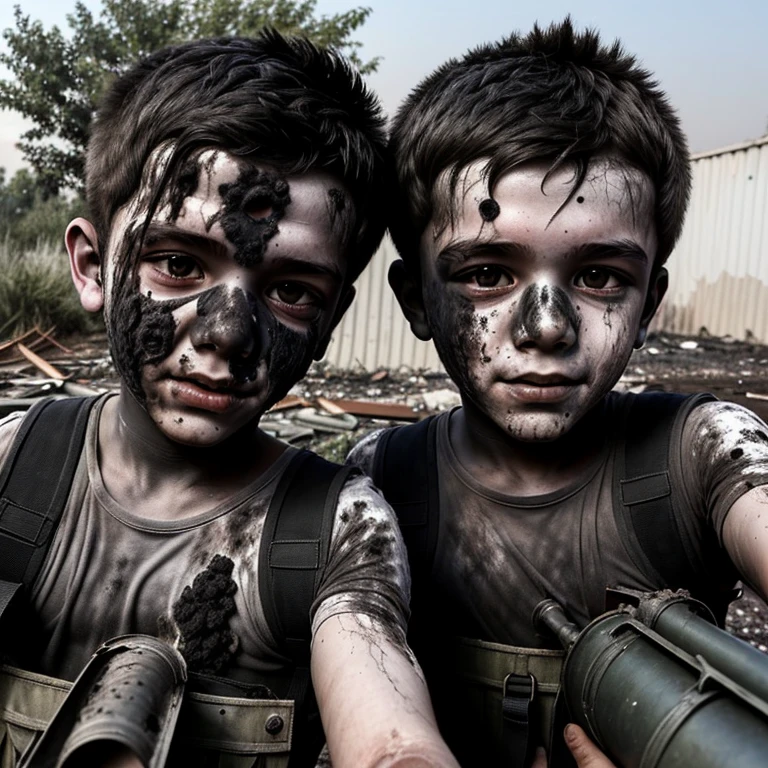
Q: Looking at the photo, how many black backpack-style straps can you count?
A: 4